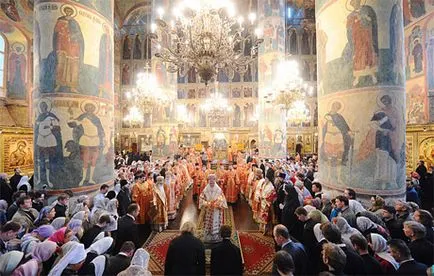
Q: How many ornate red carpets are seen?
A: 2